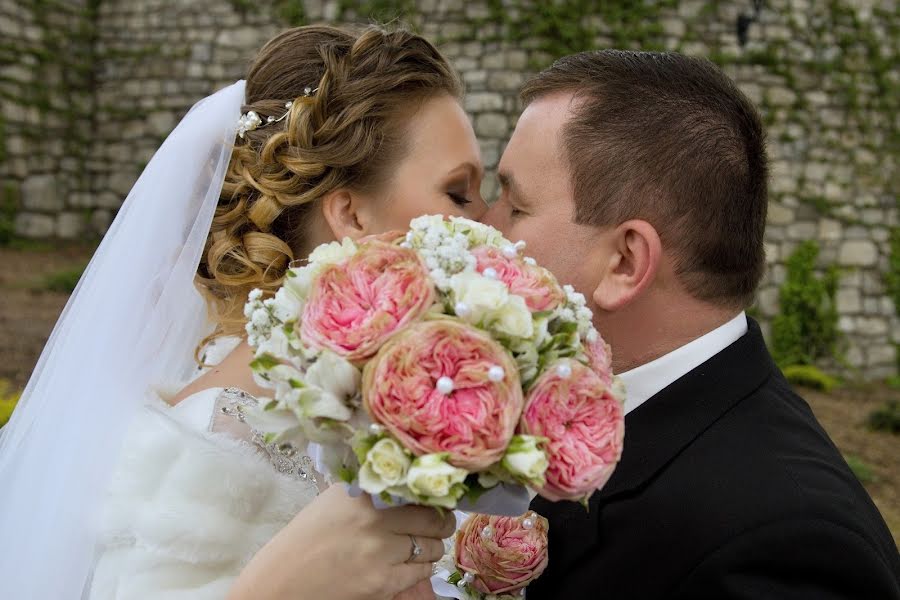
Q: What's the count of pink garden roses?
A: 6